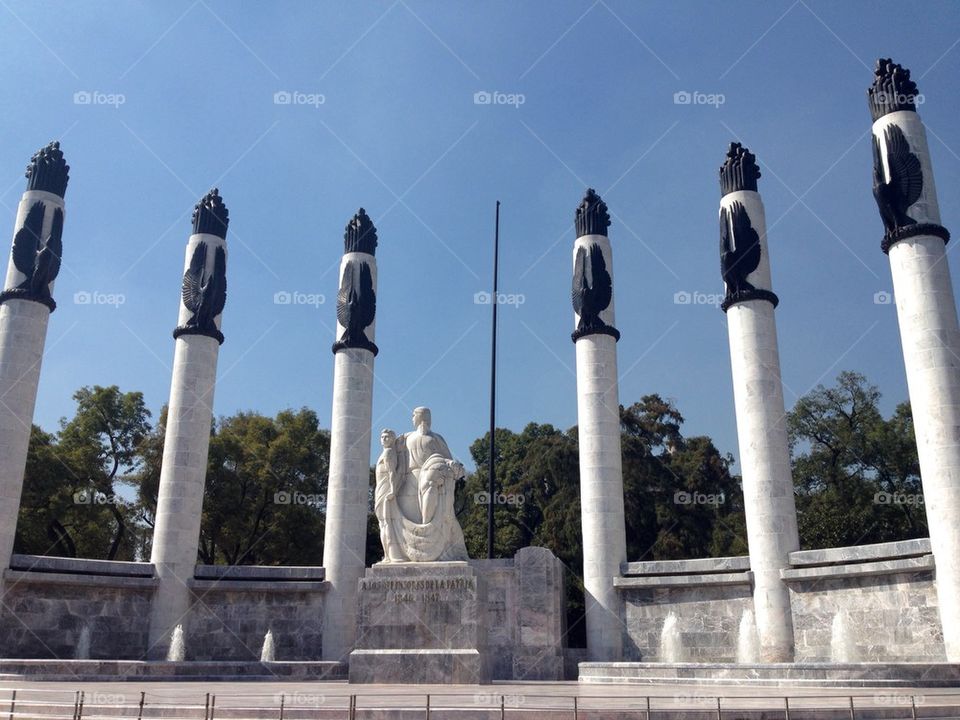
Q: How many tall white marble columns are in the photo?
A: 6